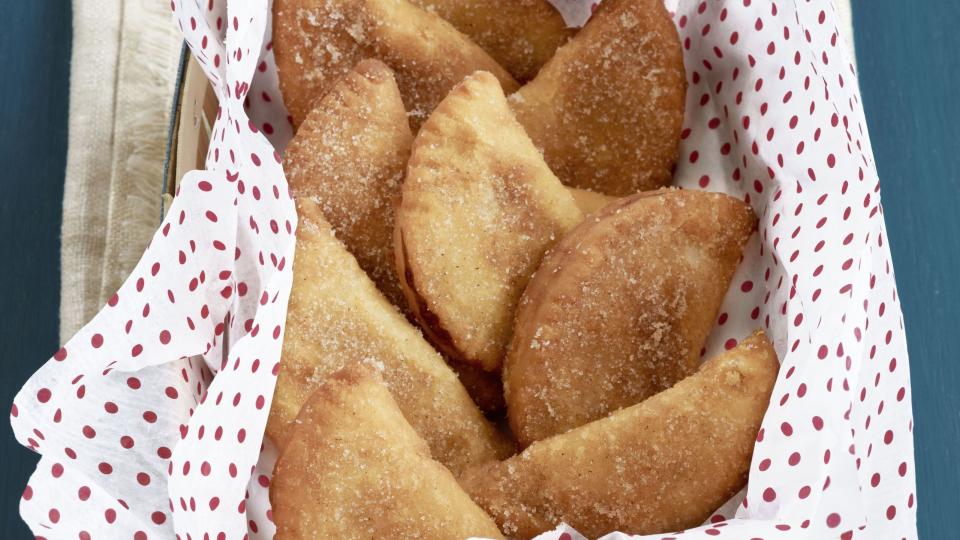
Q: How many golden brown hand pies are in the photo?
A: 9